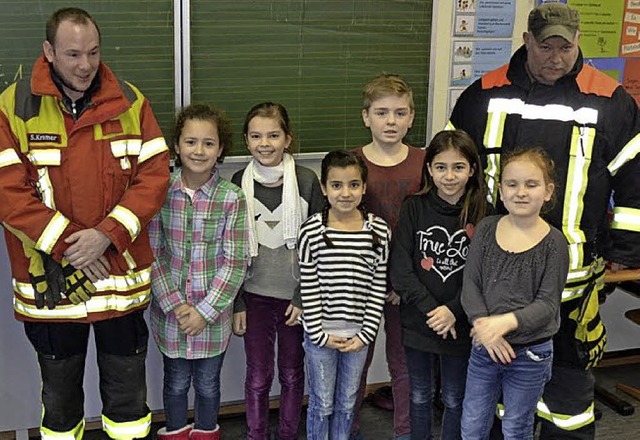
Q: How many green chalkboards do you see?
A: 2